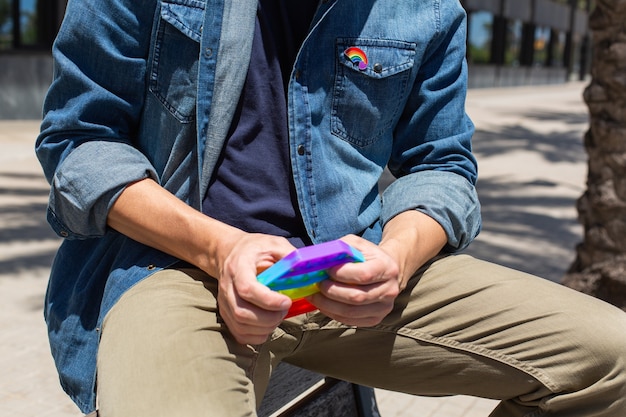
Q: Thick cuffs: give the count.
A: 2